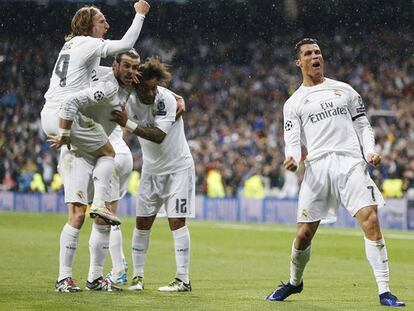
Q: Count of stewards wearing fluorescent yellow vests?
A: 6